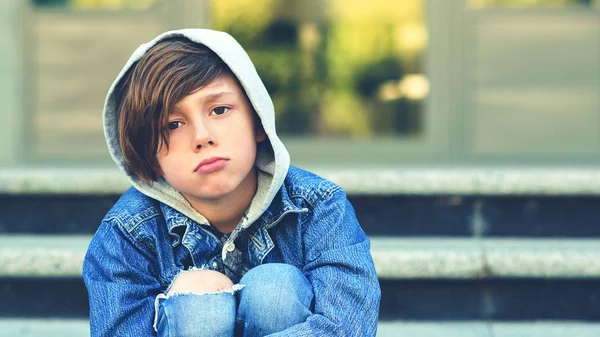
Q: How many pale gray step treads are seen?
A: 3